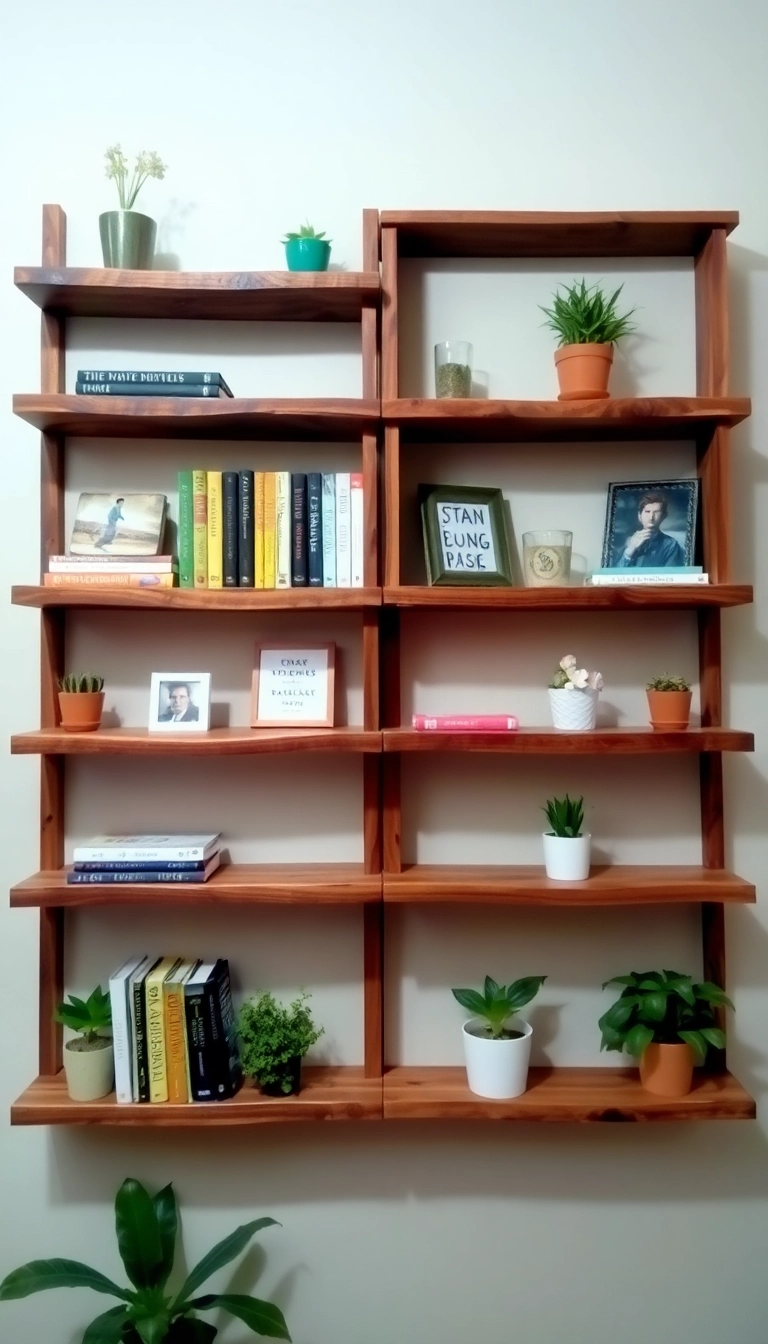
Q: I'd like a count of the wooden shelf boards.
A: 12